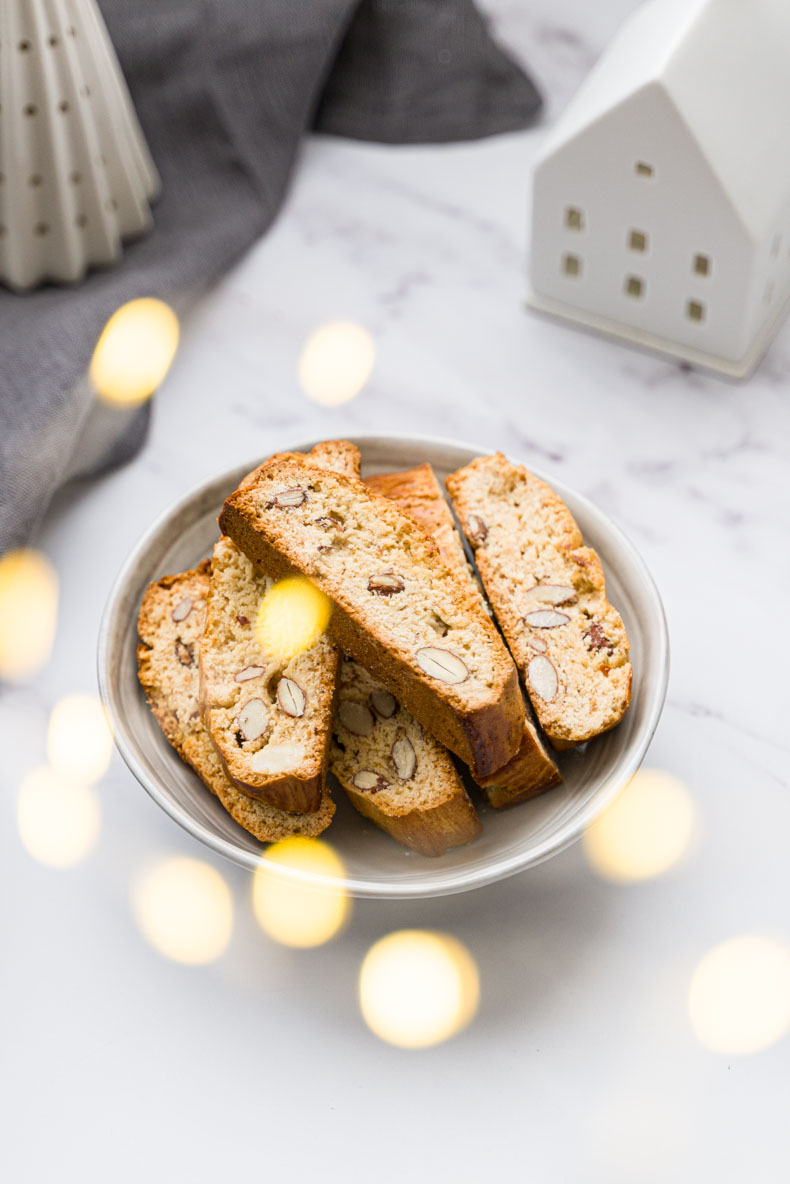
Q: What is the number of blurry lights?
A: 11